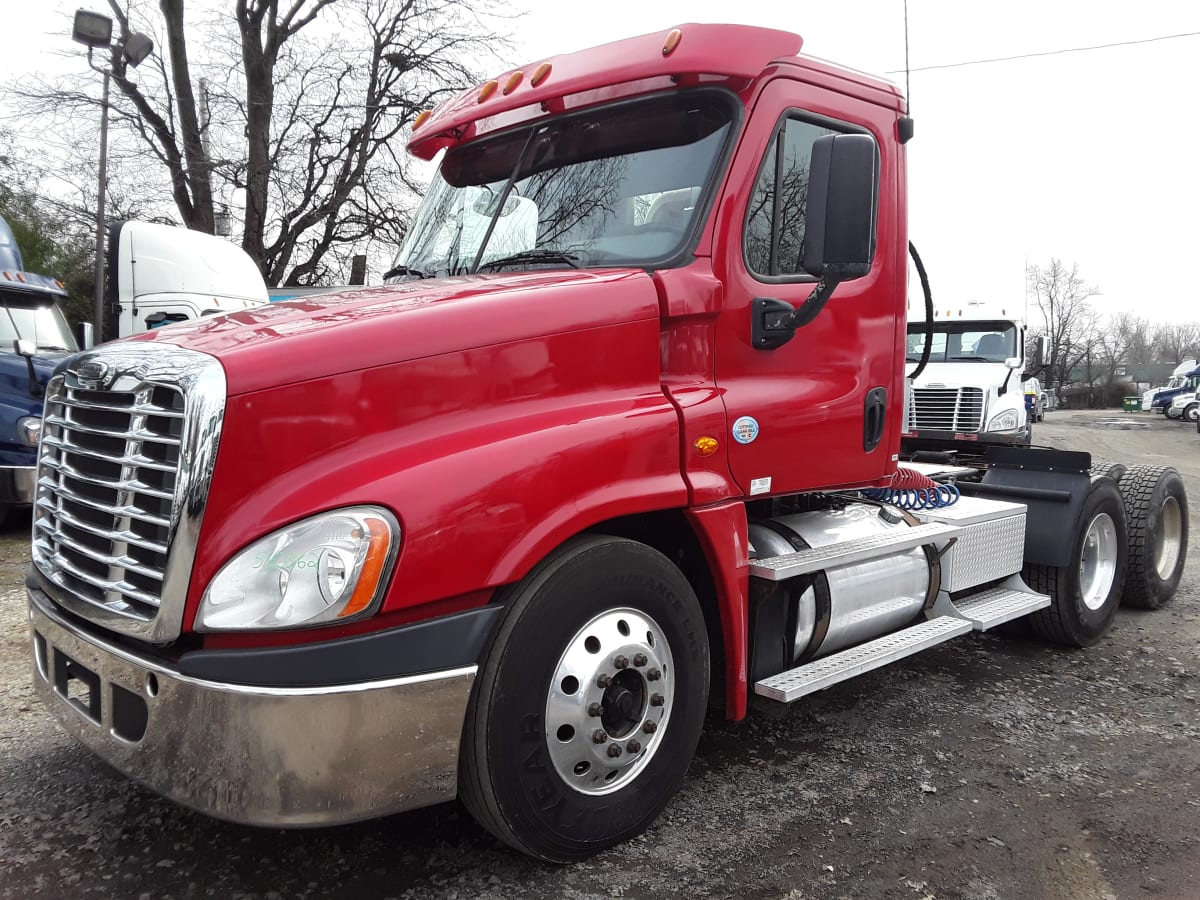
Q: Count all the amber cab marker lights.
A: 5